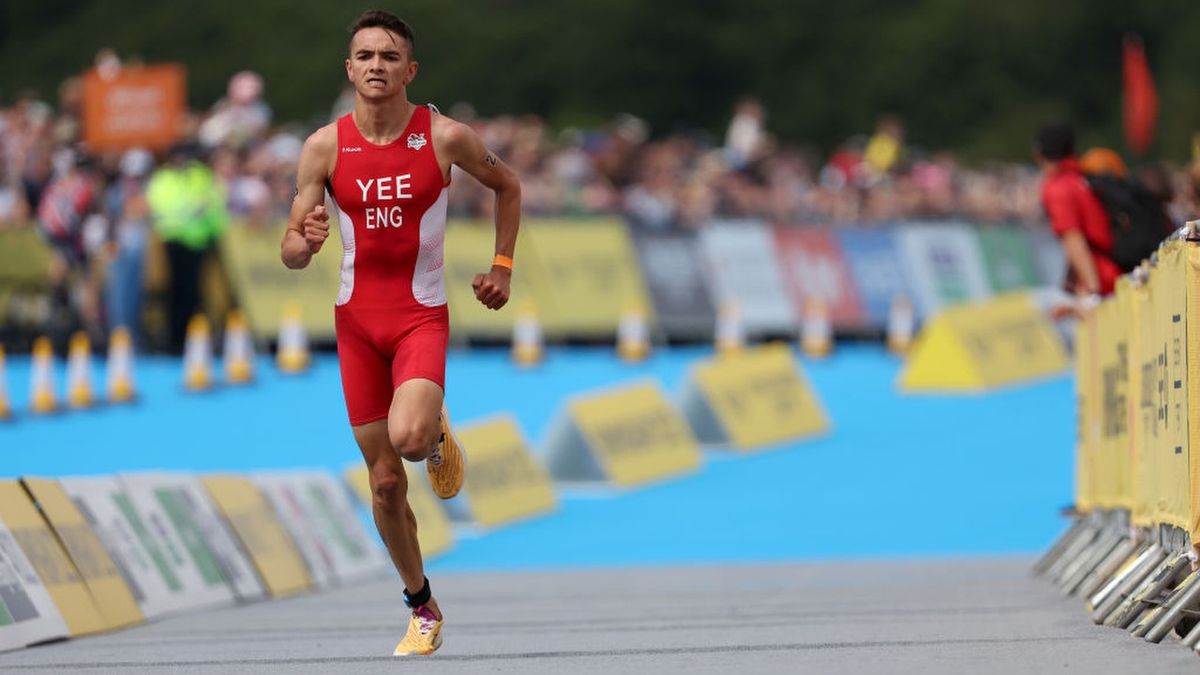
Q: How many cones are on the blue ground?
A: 12